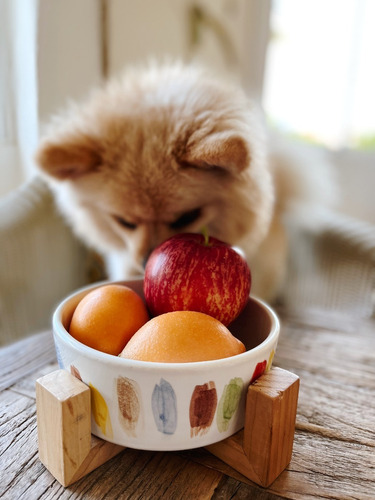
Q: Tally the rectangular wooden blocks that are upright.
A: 2